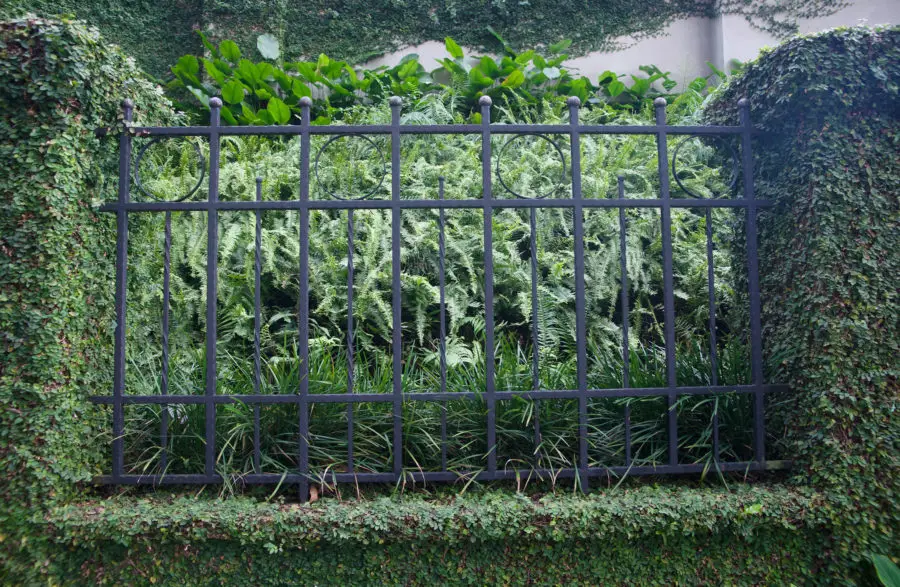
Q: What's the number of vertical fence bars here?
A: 15